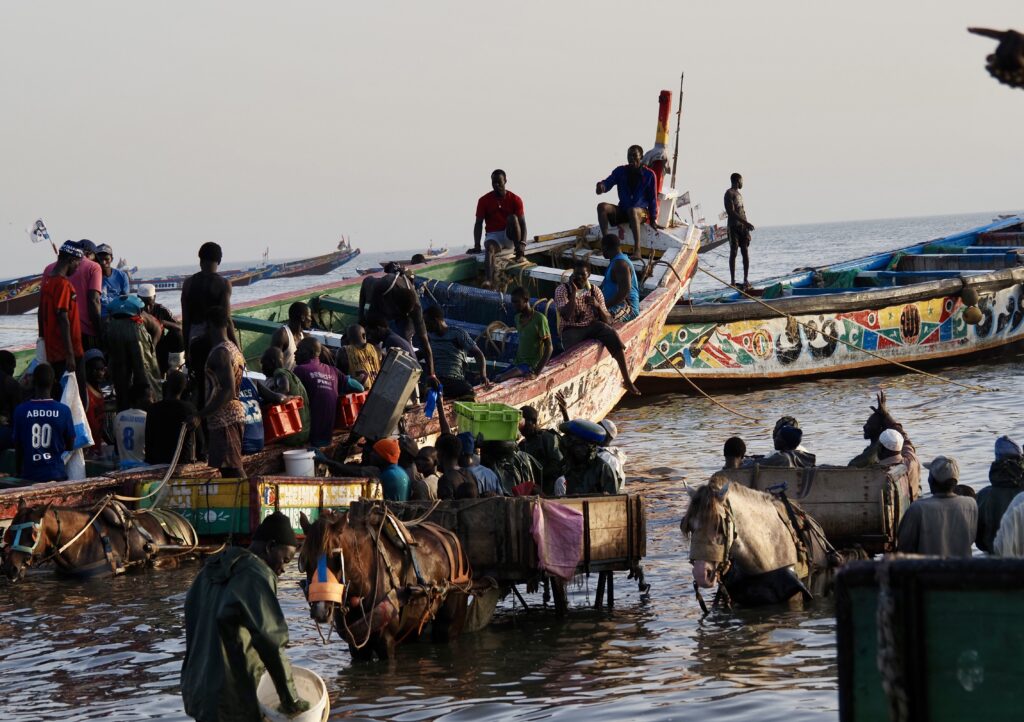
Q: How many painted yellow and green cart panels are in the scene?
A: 2